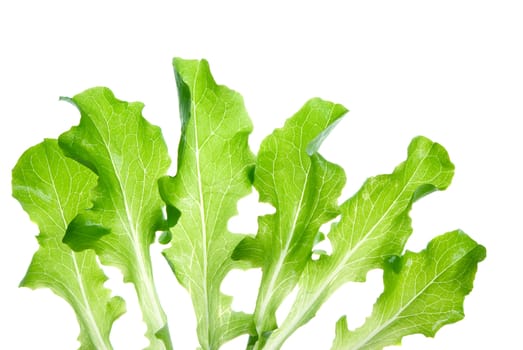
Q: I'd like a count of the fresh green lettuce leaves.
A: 6